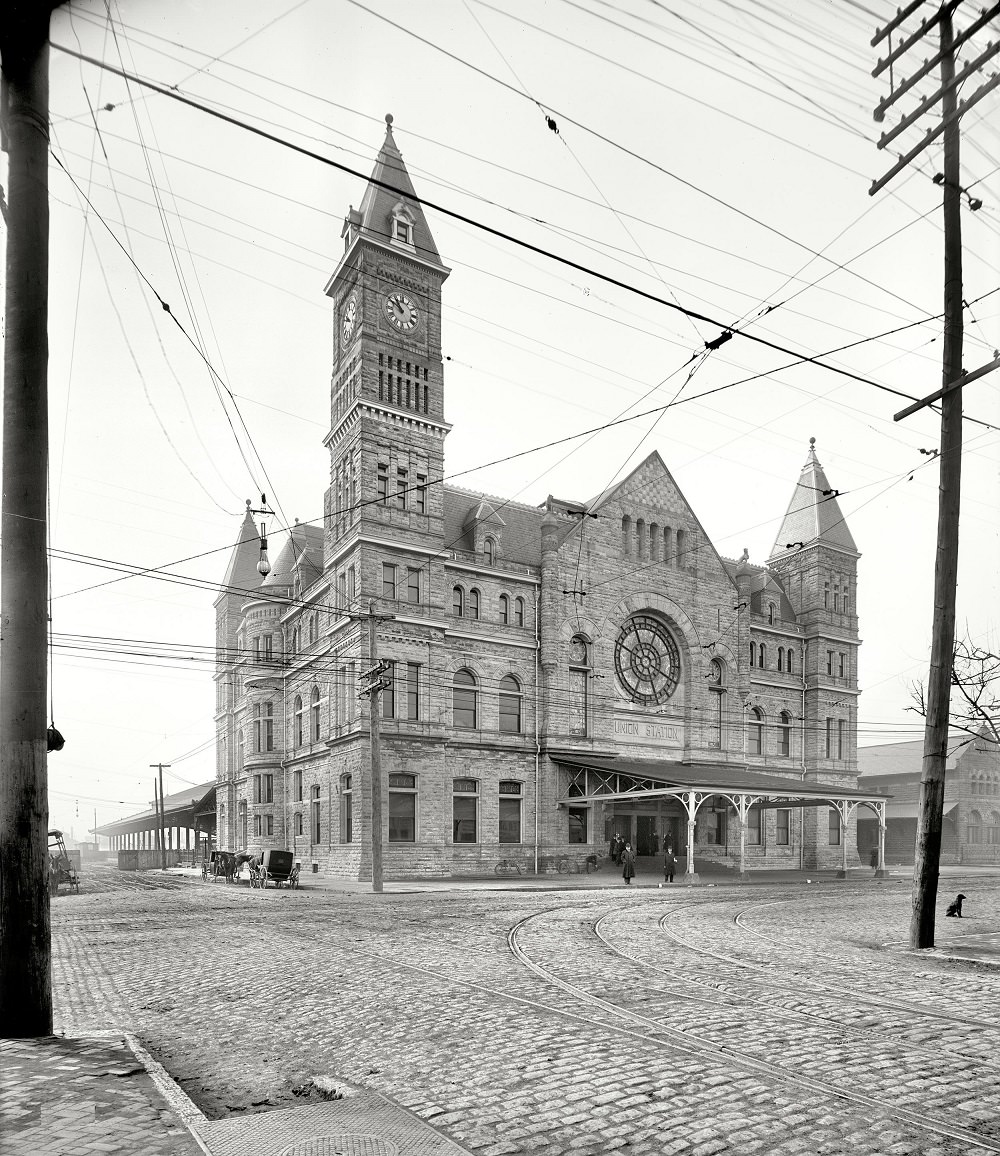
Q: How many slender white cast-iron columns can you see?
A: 4